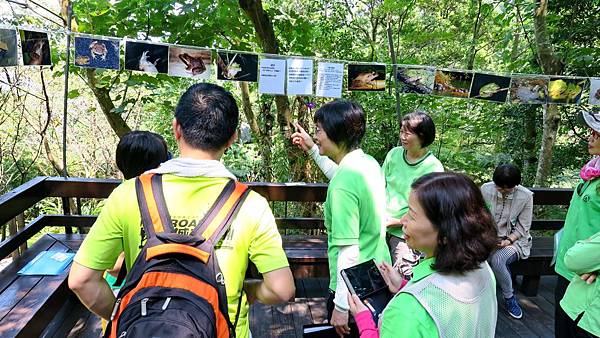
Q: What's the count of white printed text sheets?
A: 3